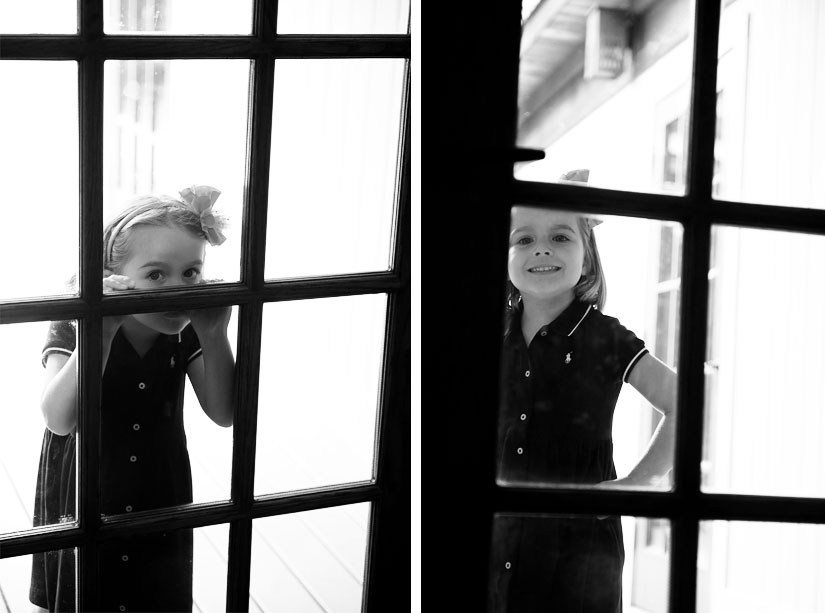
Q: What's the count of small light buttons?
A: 11